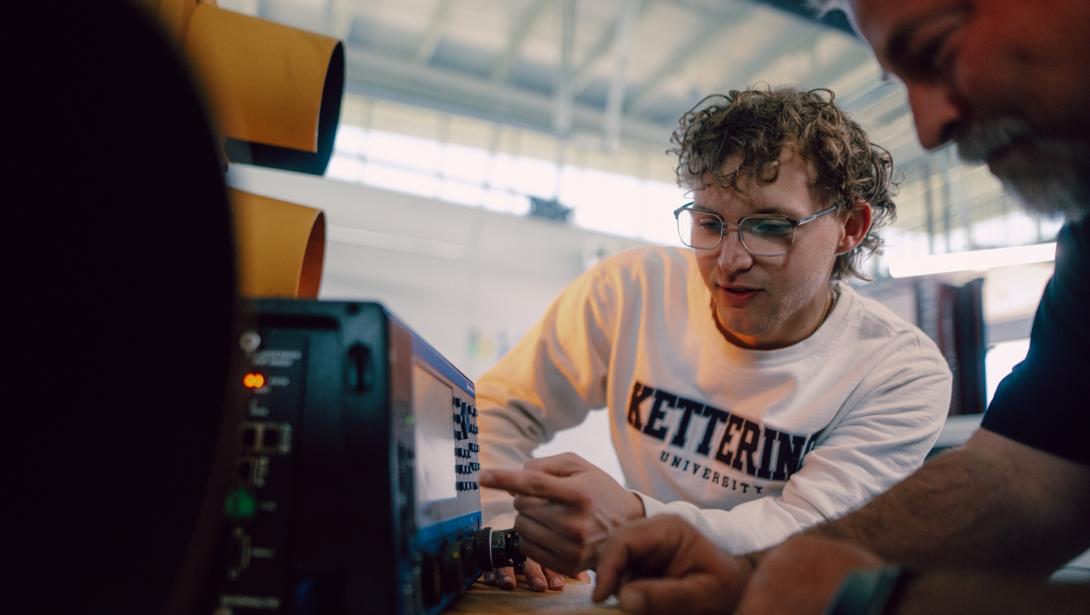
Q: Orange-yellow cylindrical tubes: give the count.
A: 2